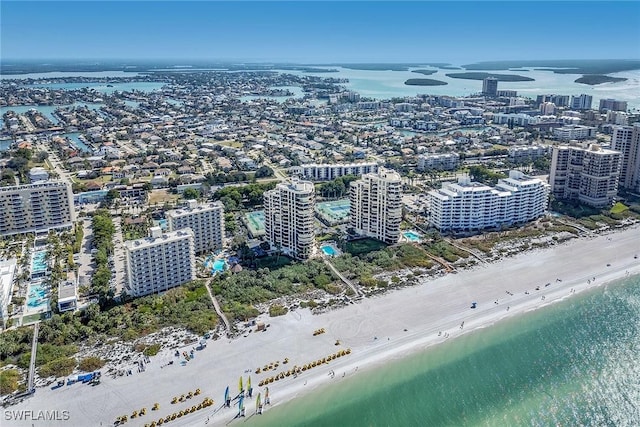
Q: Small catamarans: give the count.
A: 6